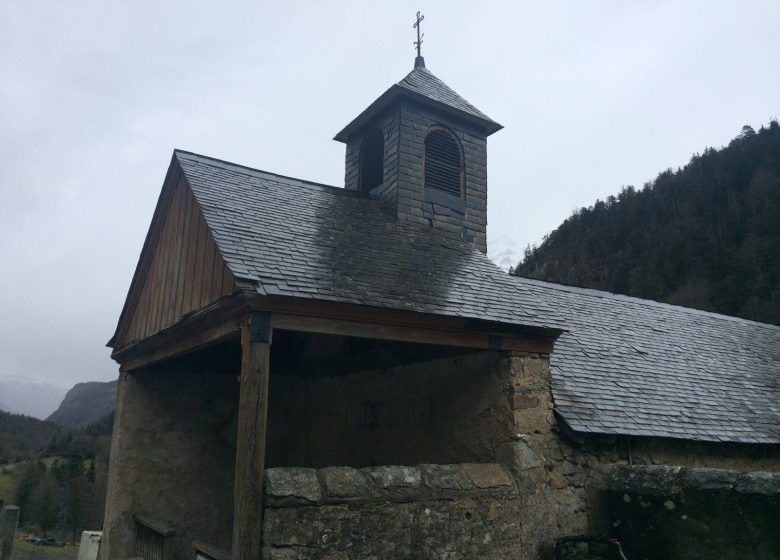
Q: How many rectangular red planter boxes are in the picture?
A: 0